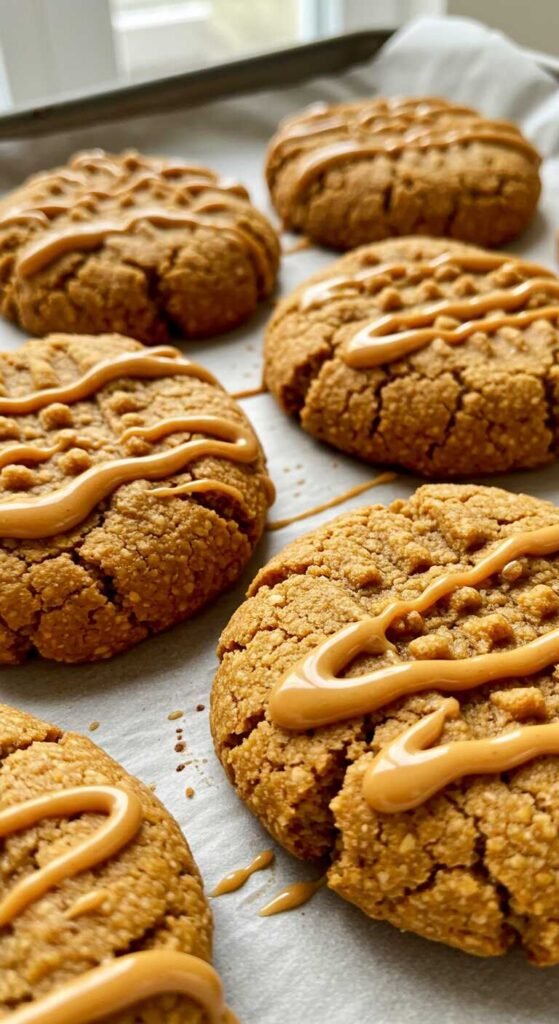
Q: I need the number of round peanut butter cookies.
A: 6